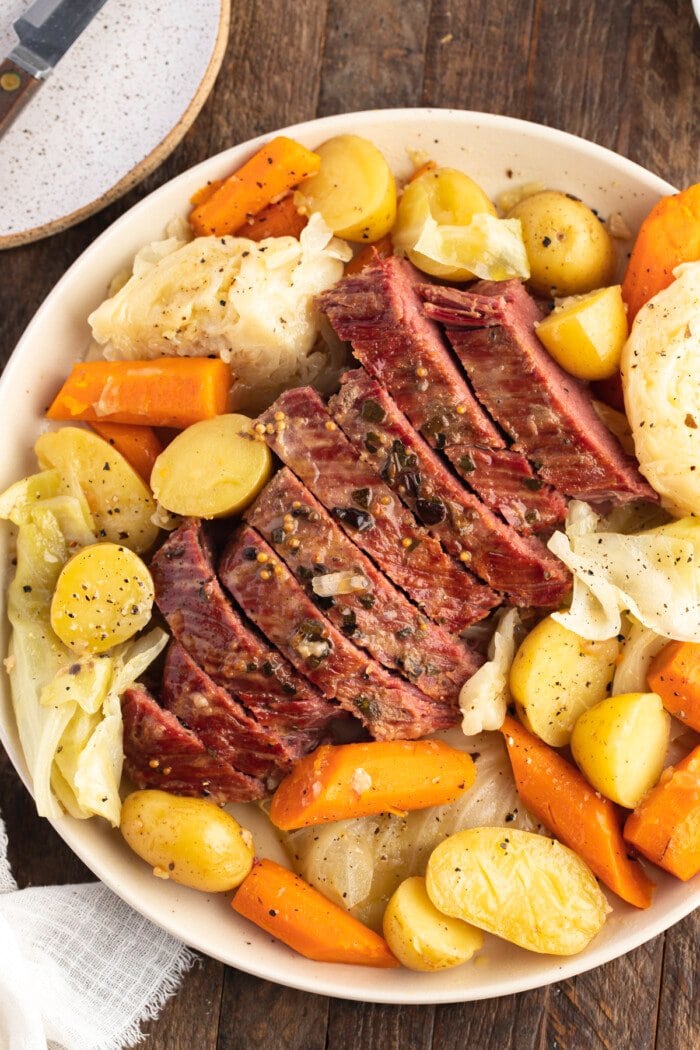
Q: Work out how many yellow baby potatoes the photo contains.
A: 12